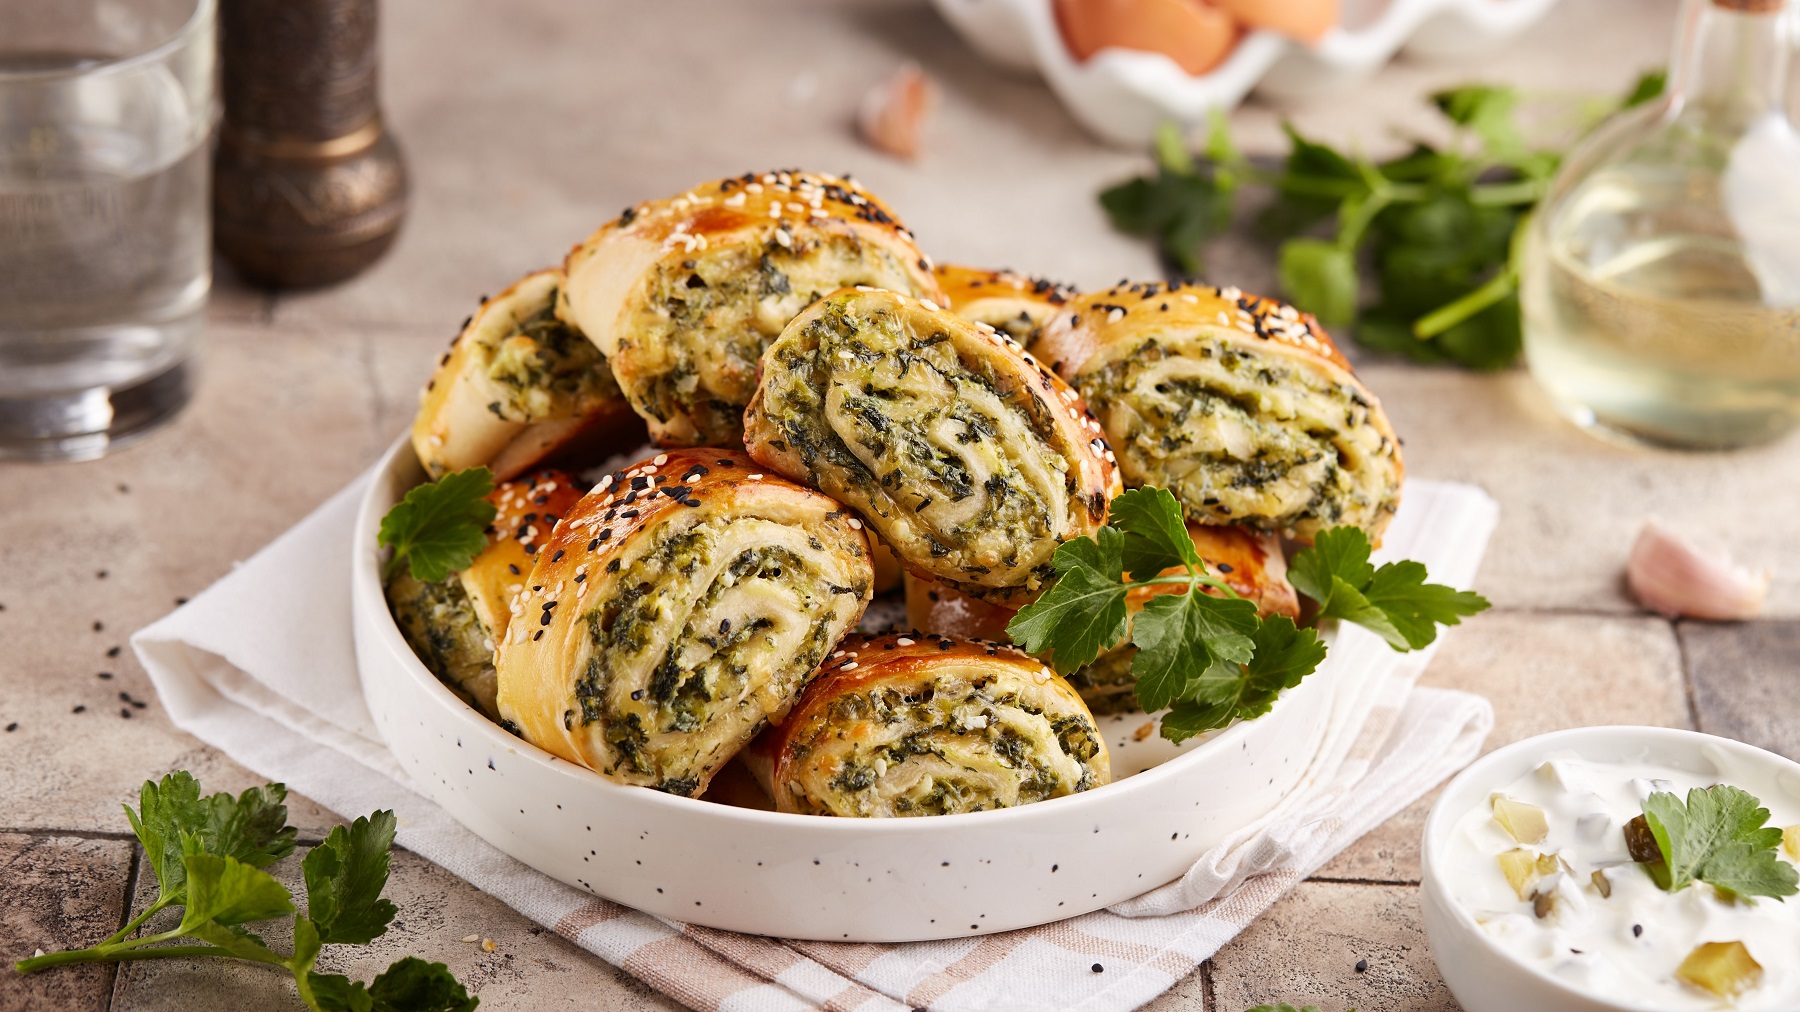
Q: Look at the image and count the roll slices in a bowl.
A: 9